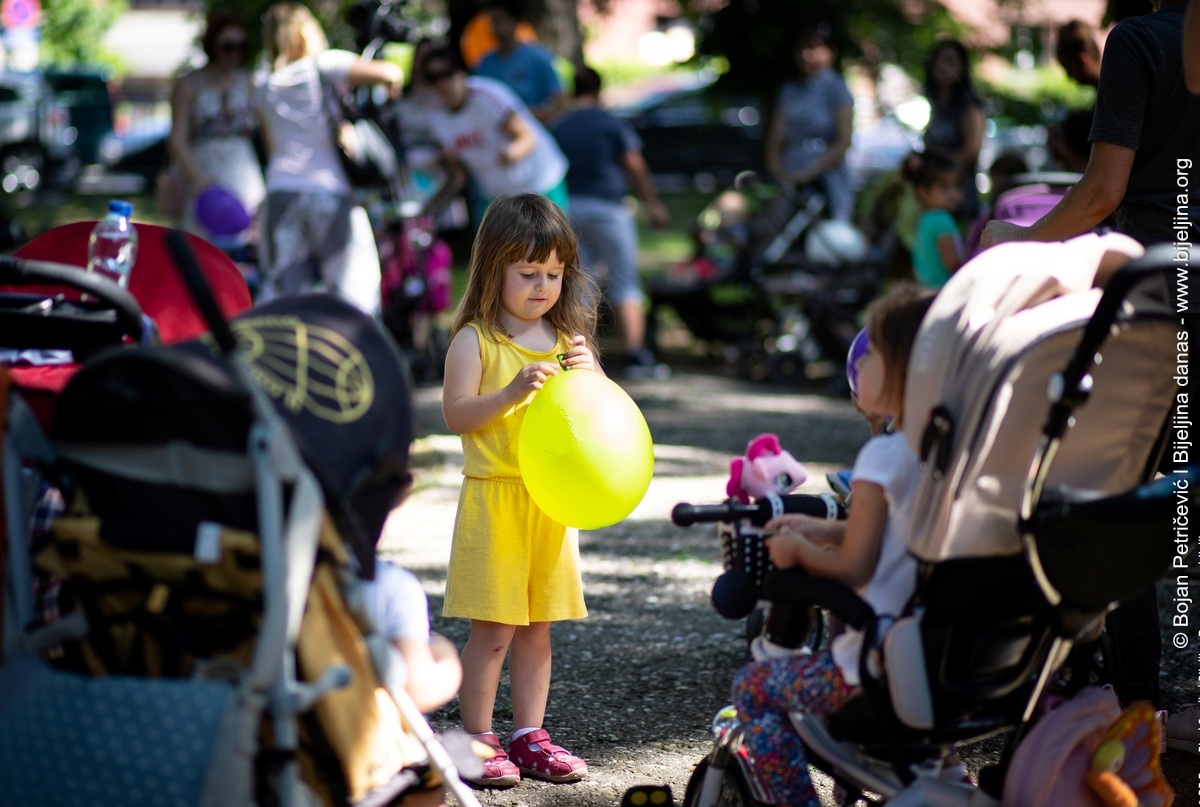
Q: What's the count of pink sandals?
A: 2